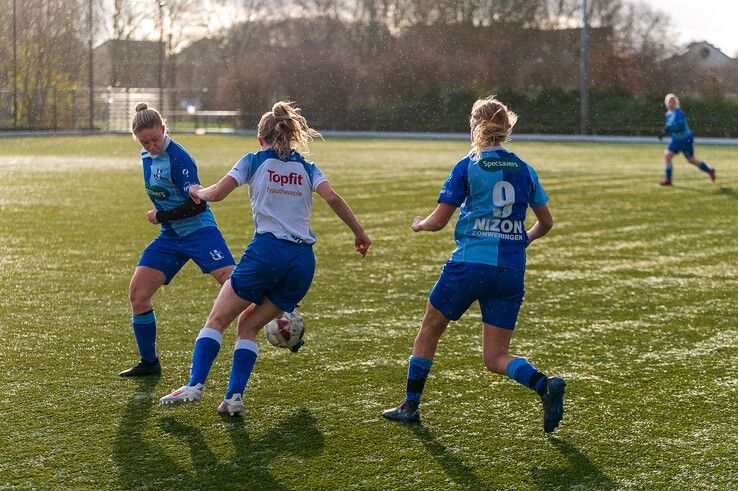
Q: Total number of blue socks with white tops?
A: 2